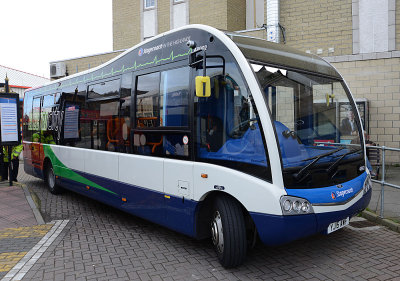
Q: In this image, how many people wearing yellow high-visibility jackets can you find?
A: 2